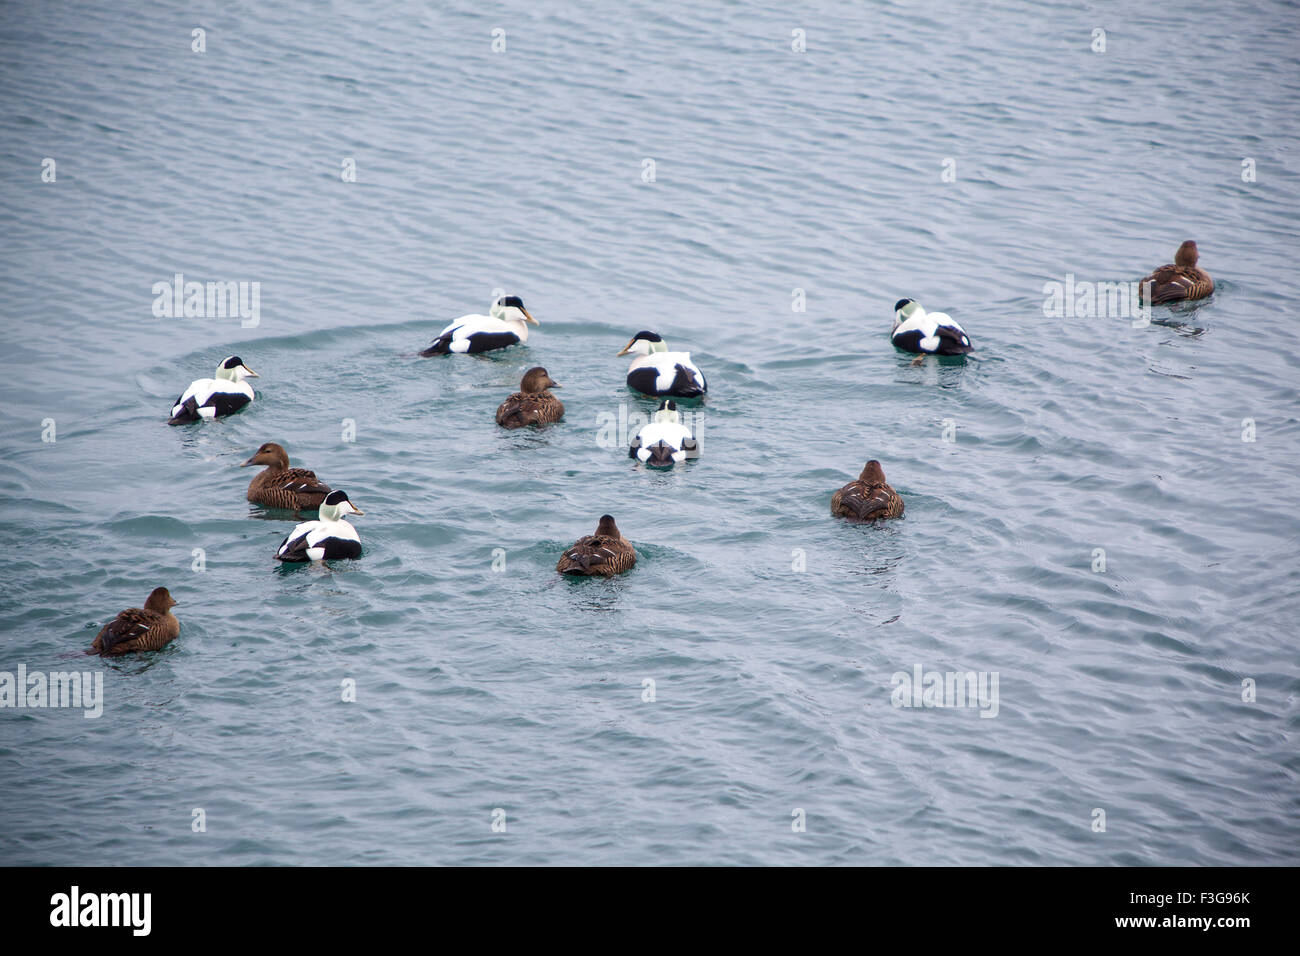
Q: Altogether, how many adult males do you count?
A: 6